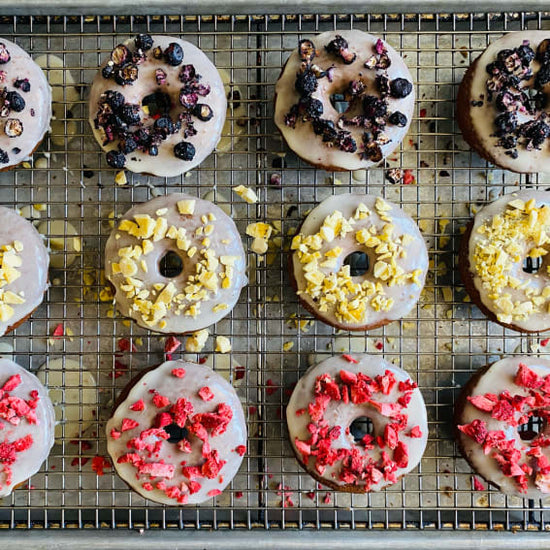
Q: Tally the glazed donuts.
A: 12